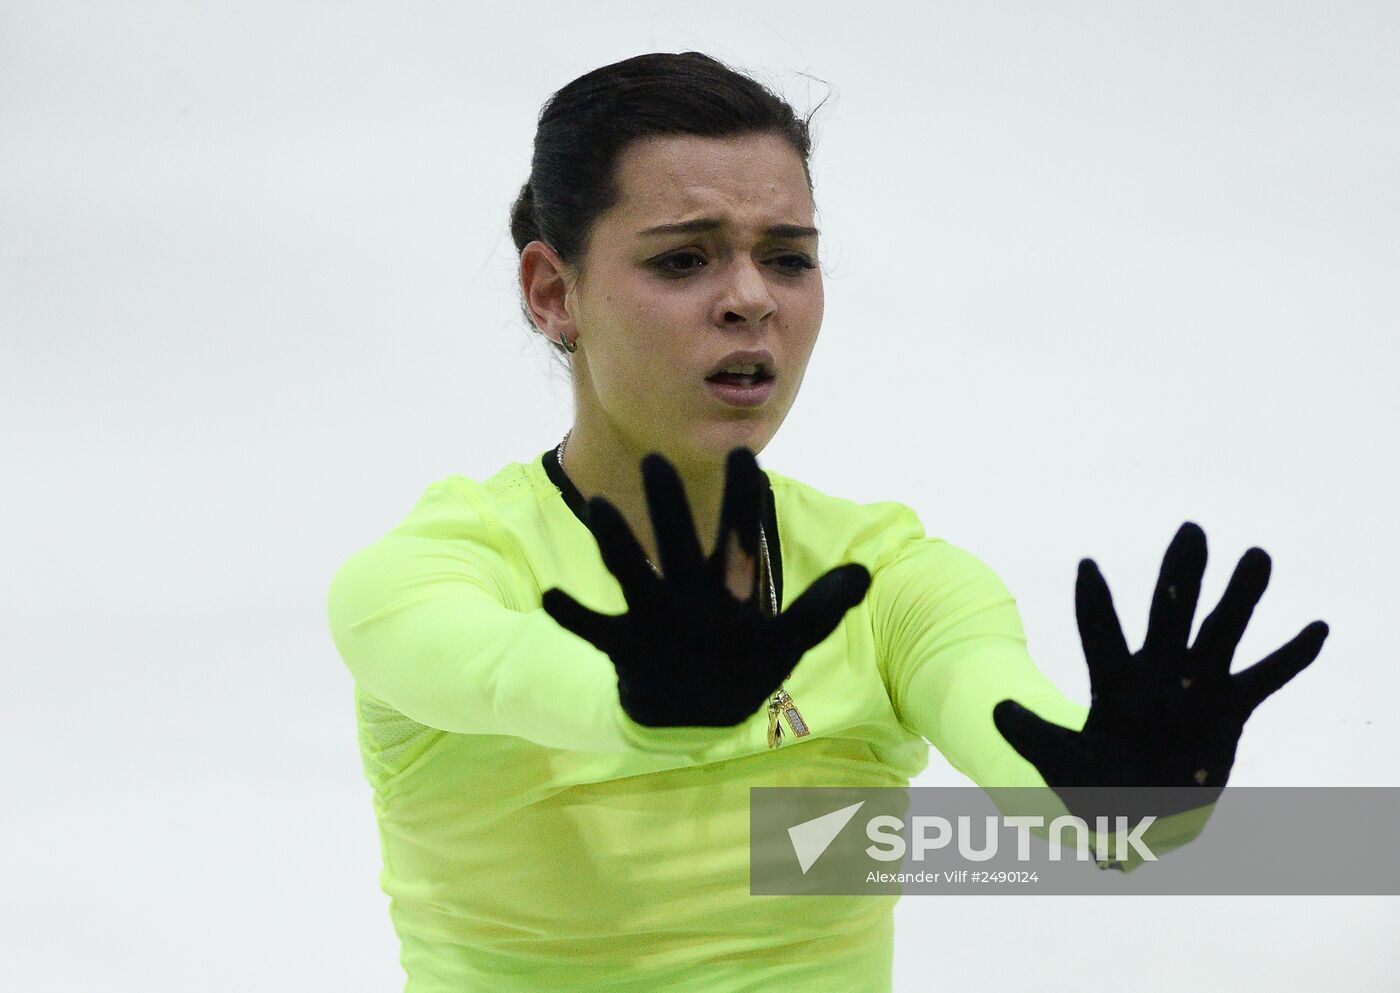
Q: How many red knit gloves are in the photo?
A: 0